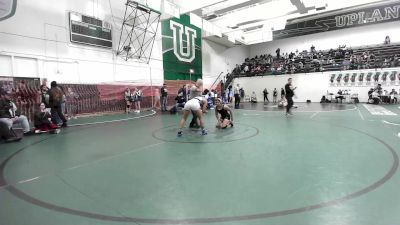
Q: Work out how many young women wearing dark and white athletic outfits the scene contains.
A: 2